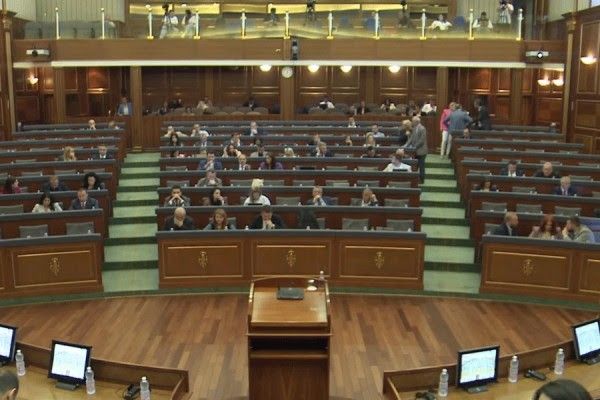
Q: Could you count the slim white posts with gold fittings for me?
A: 11